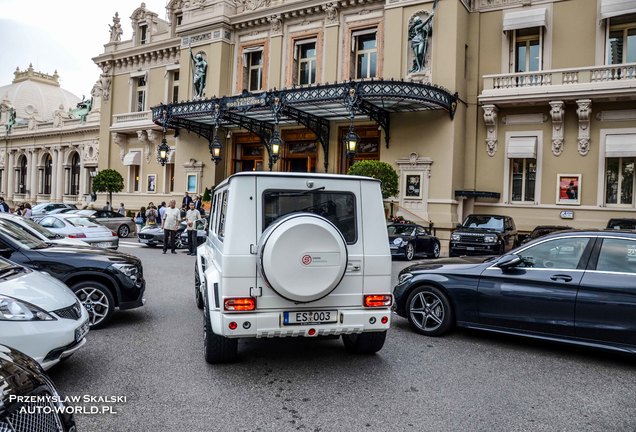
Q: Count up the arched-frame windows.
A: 3